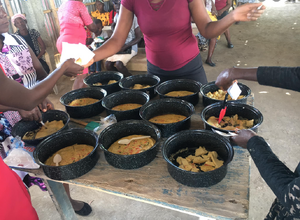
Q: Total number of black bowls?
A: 12